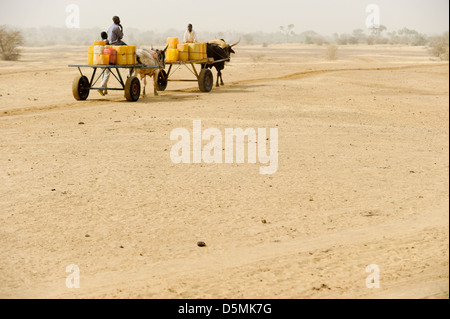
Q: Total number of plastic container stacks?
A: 2